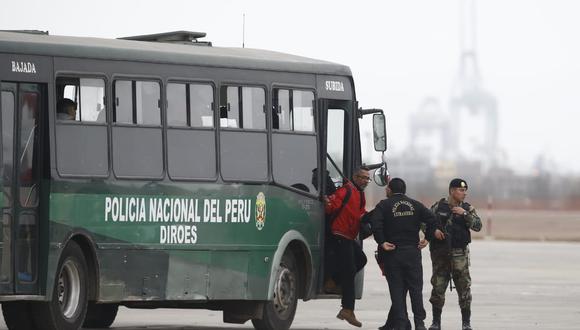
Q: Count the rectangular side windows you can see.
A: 5